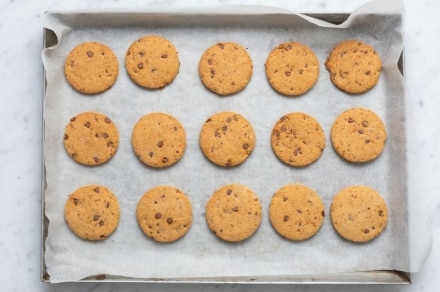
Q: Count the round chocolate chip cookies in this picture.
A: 15